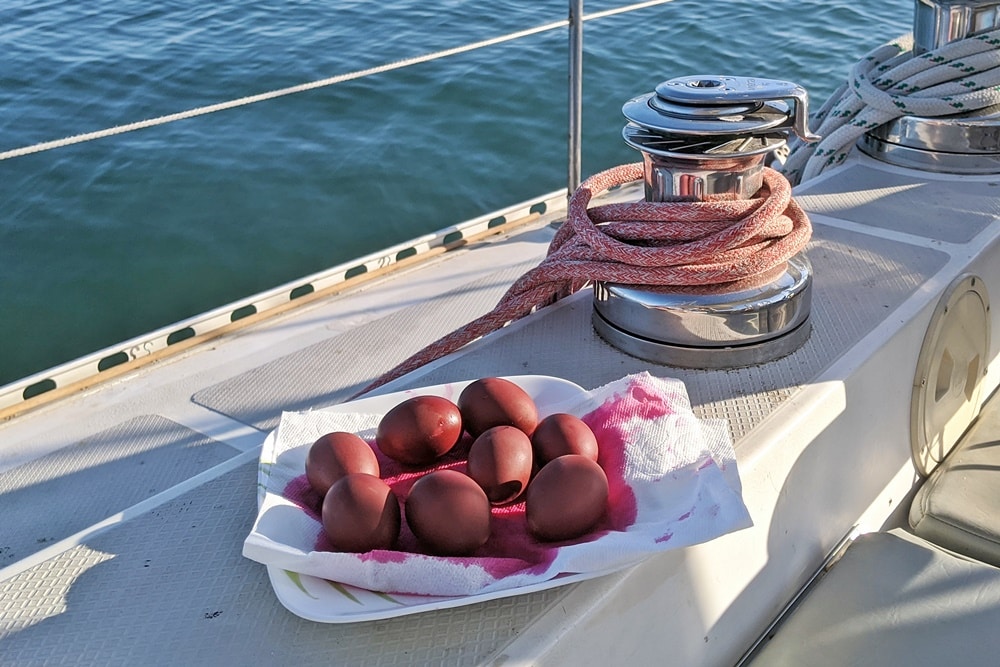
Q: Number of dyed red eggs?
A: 8